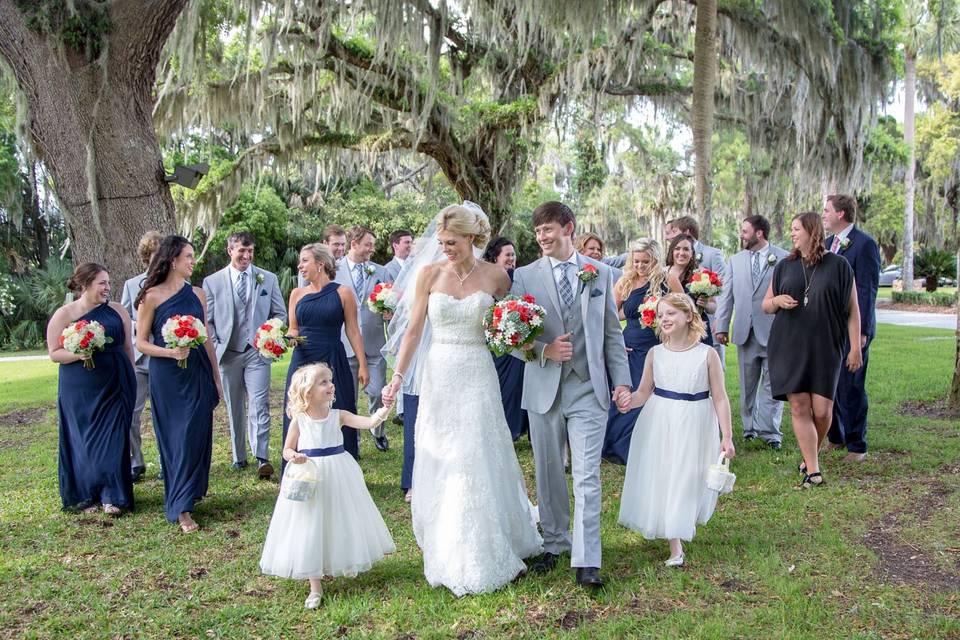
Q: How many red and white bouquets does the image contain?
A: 7